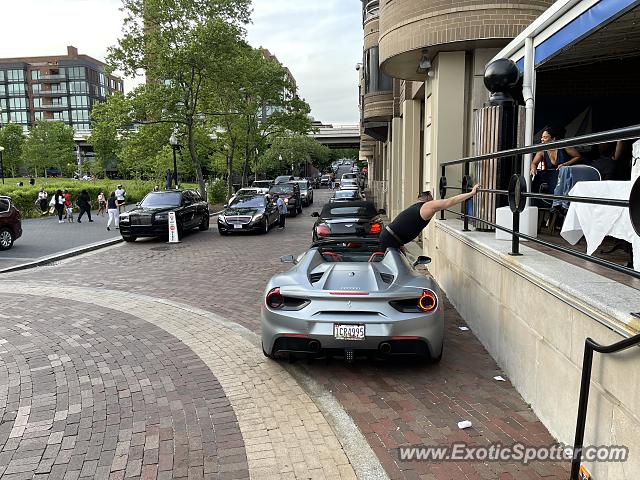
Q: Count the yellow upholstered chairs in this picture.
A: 0